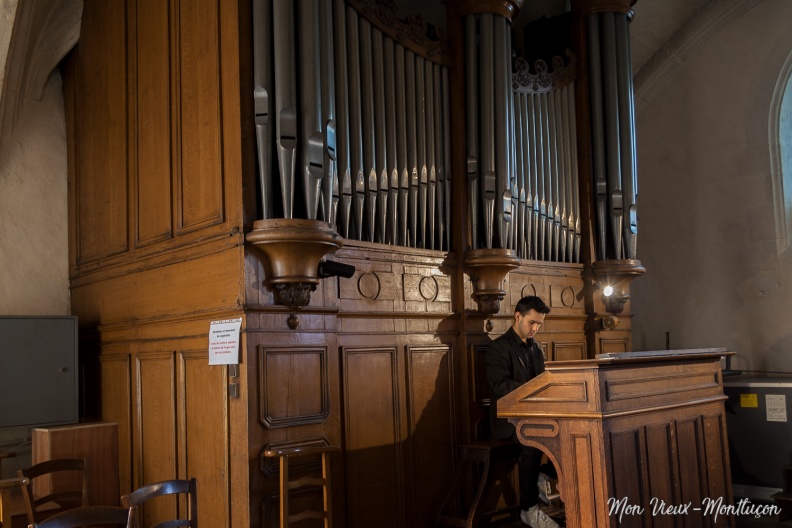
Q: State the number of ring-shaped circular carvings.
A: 4